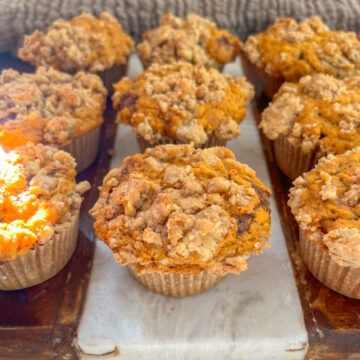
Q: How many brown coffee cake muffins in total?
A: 9